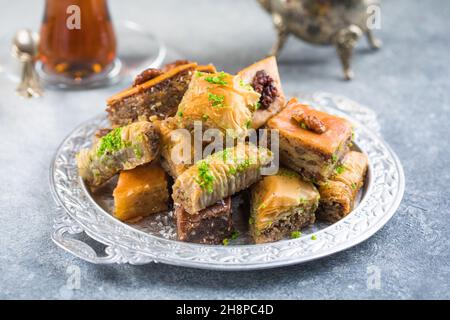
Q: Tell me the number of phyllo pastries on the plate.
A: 11